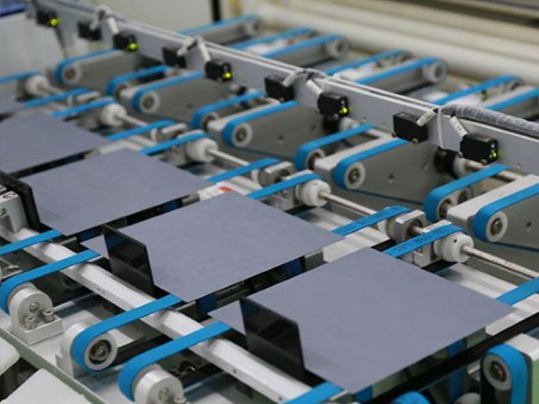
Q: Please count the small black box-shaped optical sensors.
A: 9